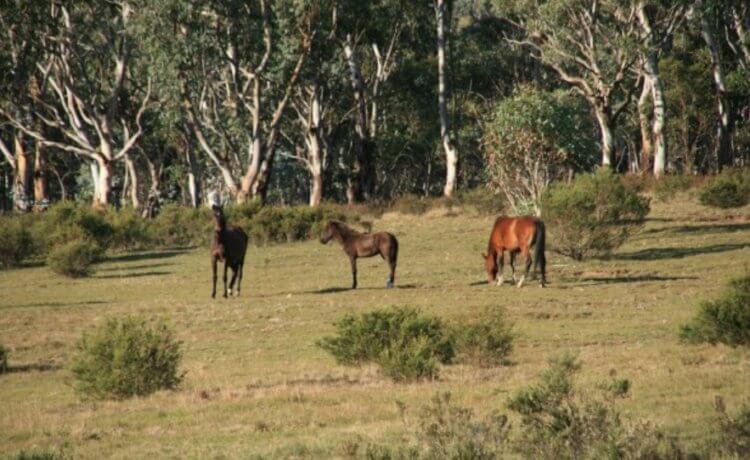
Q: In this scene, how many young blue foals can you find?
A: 0